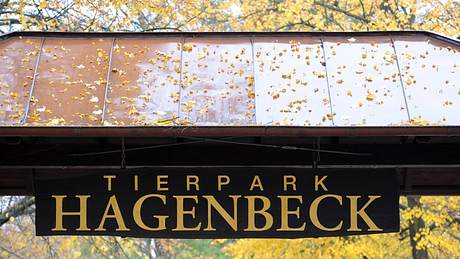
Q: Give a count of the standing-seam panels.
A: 7